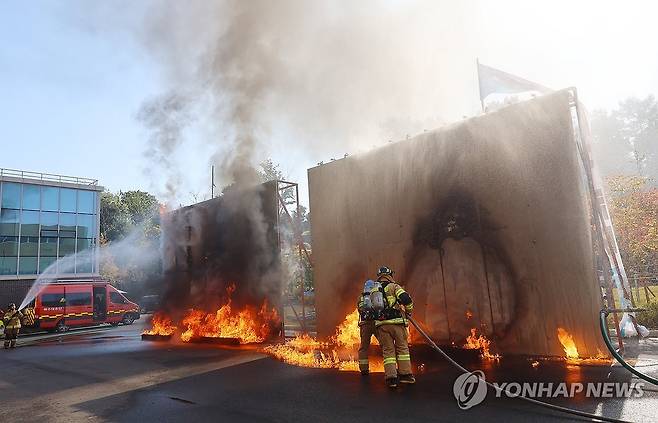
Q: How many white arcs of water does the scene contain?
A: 1